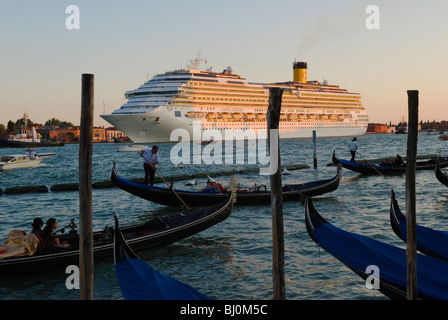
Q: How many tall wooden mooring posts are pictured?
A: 3